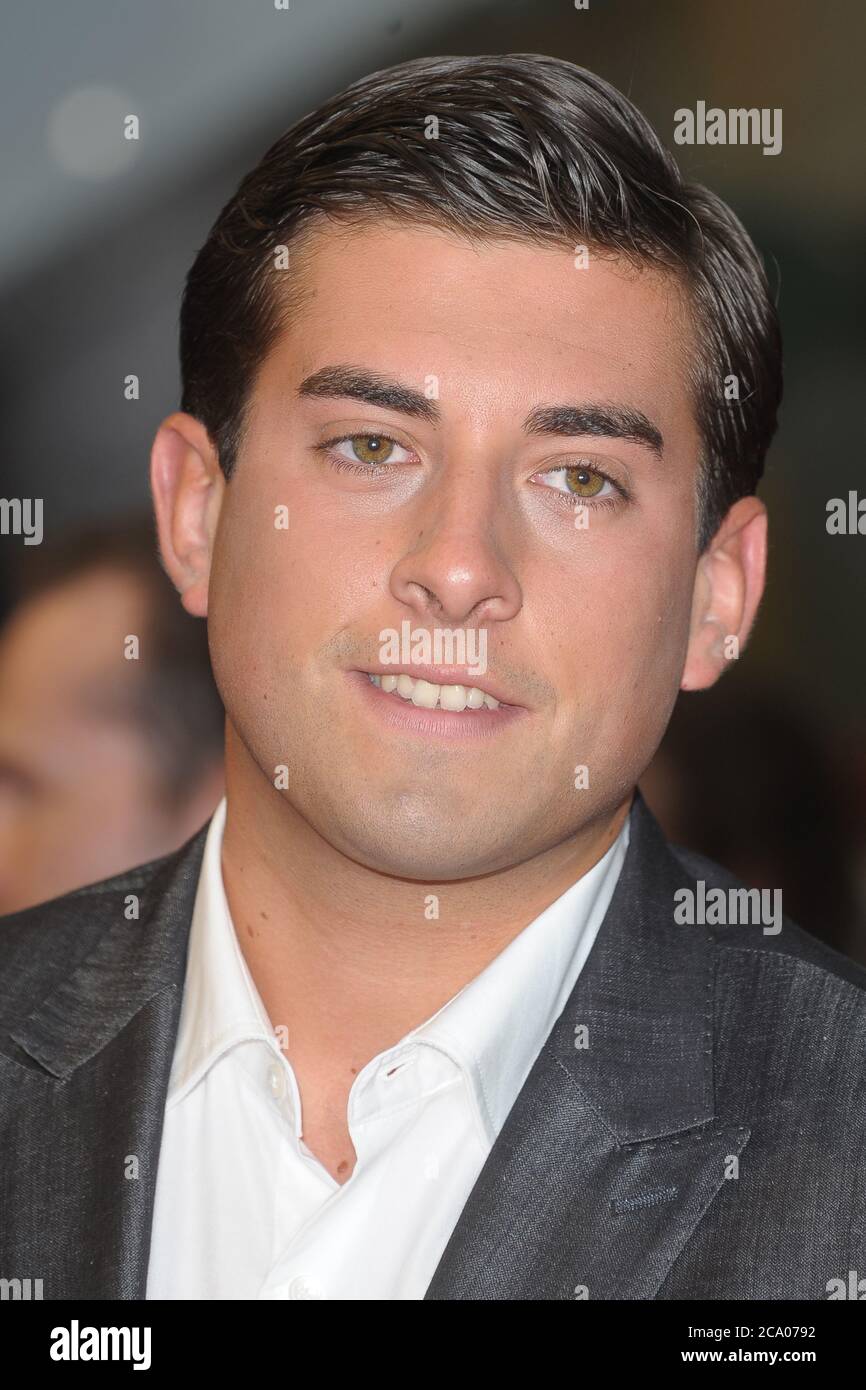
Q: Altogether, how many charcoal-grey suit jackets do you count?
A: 1